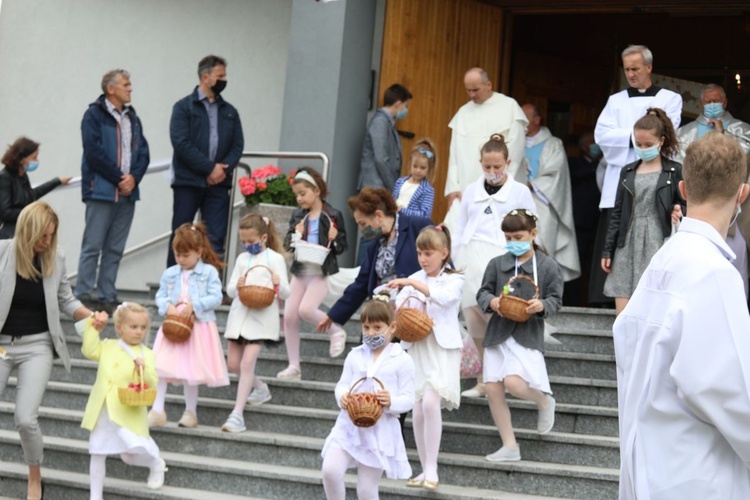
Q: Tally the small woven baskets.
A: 7